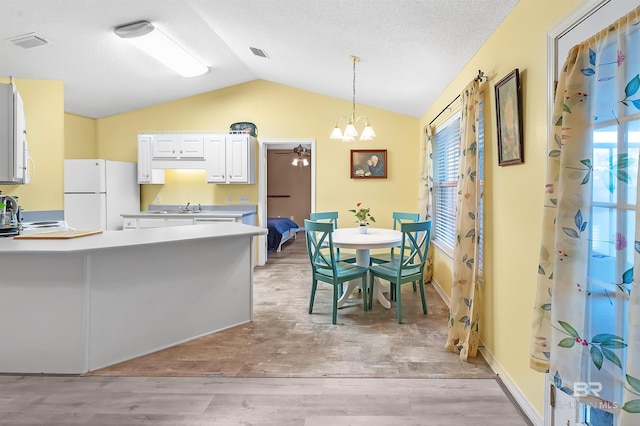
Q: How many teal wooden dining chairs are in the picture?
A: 4